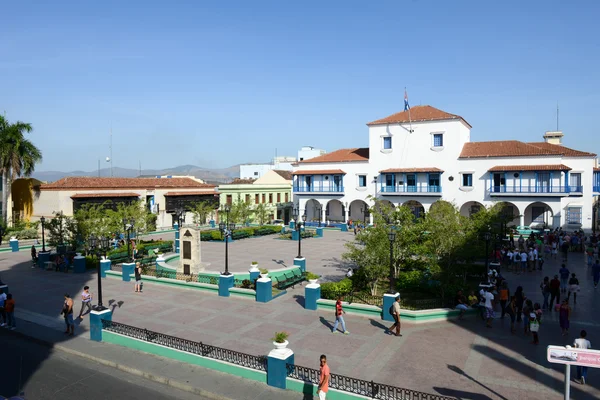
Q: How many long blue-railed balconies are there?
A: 3